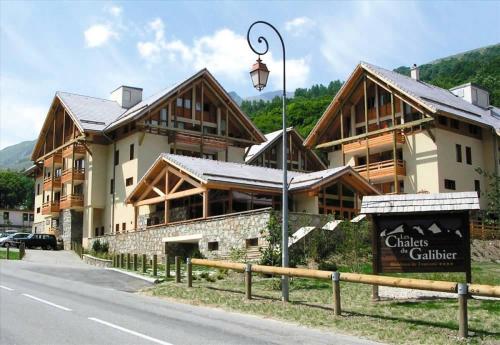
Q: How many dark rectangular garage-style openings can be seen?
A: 1